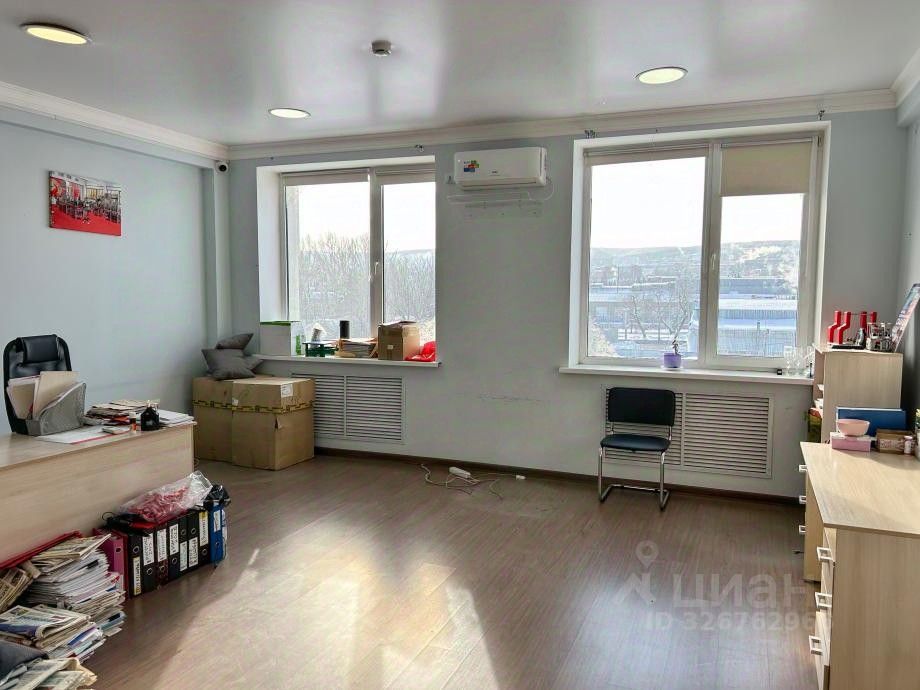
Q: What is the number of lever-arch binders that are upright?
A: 9